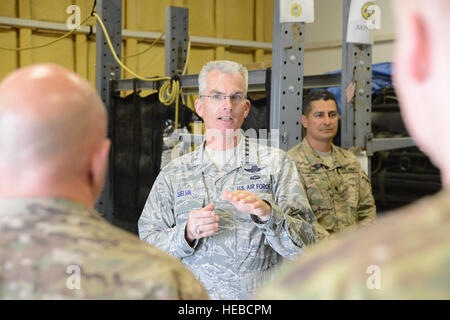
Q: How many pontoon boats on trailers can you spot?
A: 0